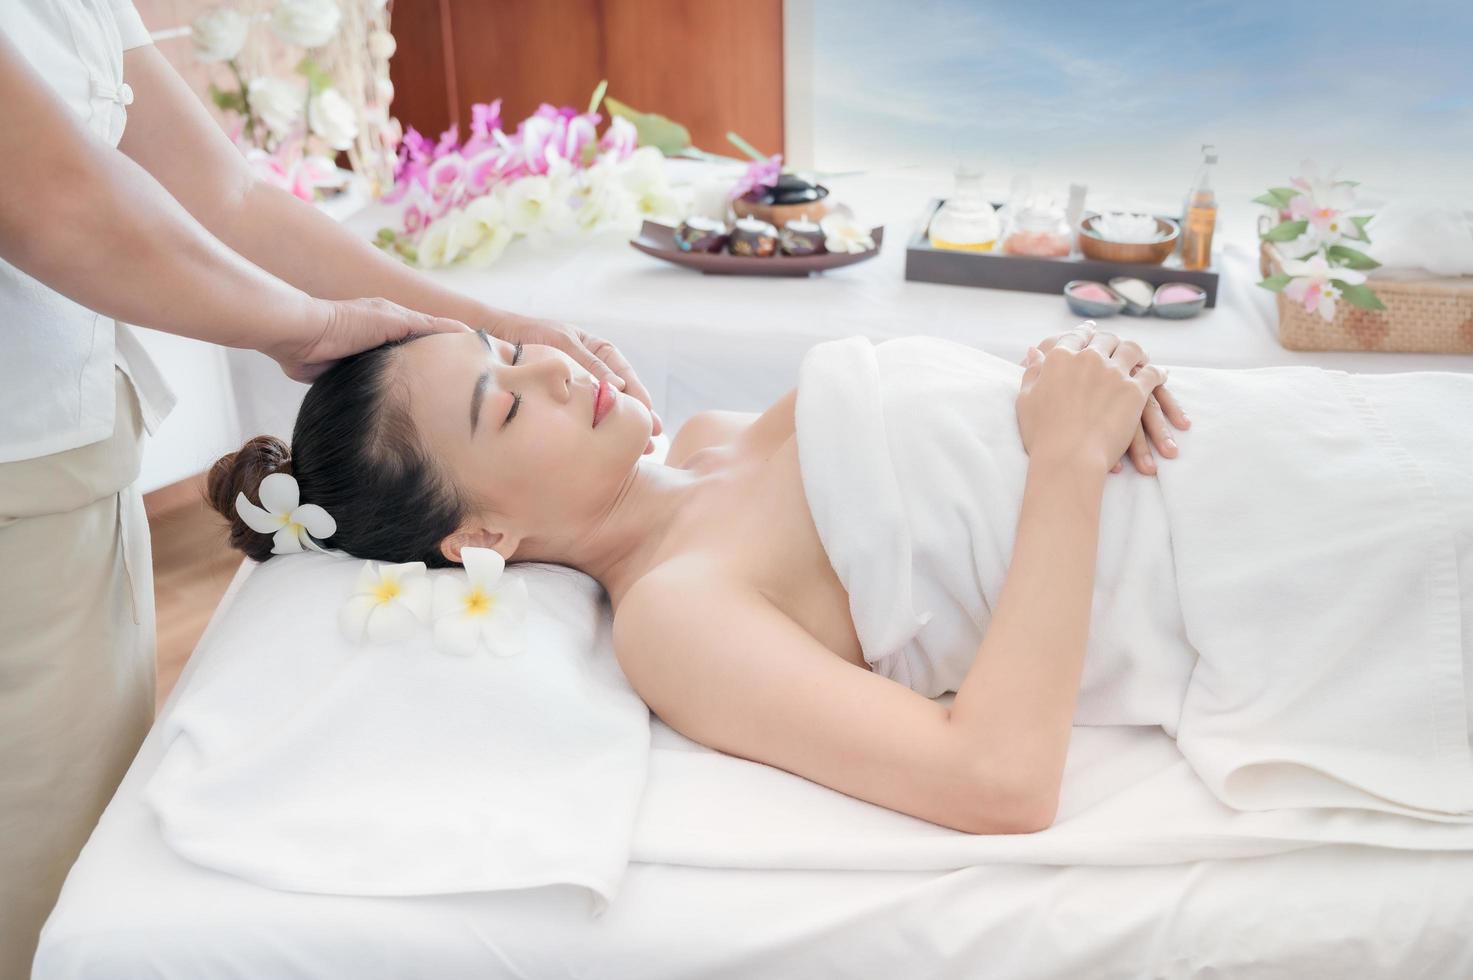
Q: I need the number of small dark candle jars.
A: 3